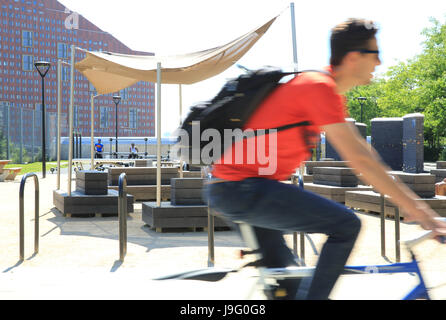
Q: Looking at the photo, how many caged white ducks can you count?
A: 0